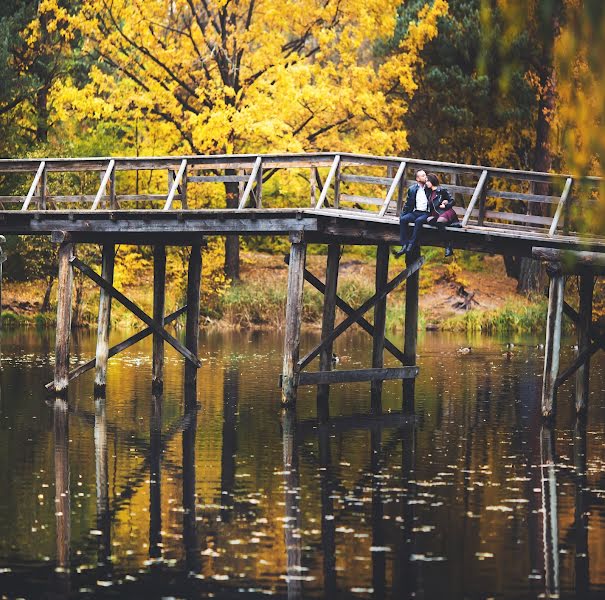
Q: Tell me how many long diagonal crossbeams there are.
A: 6